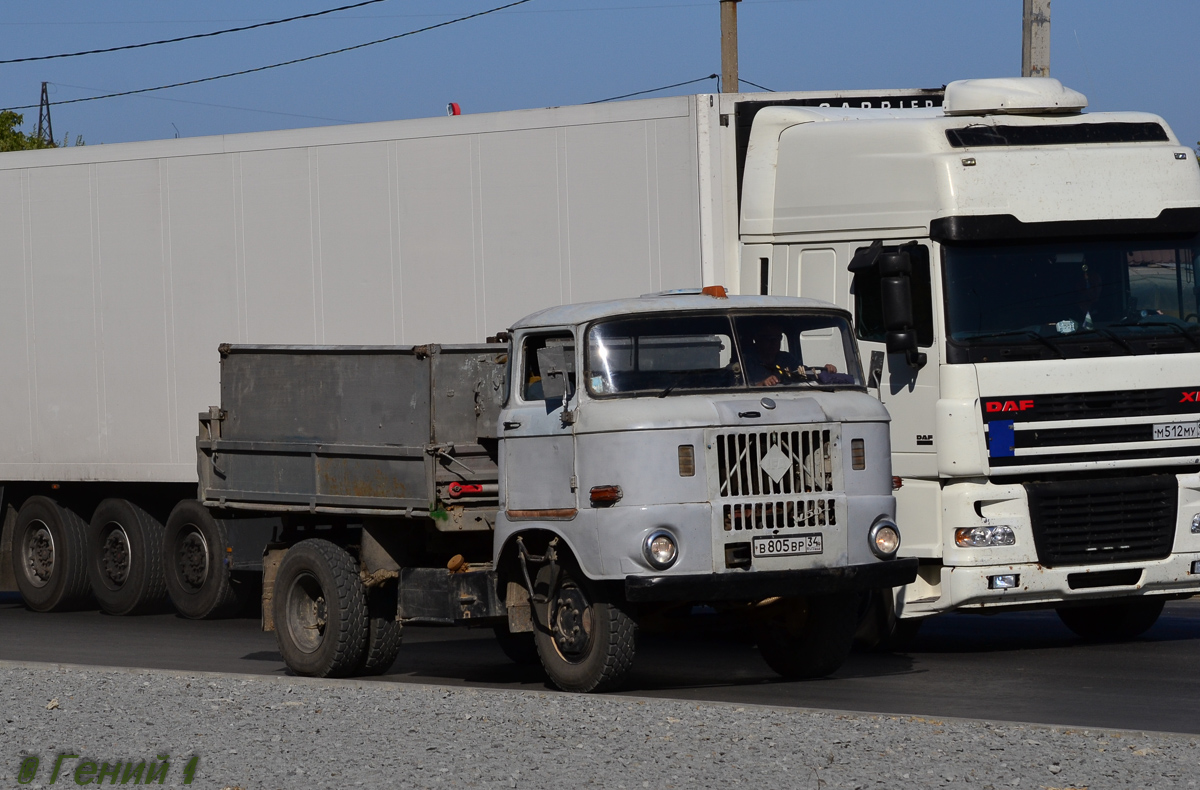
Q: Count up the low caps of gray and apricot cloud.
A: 0